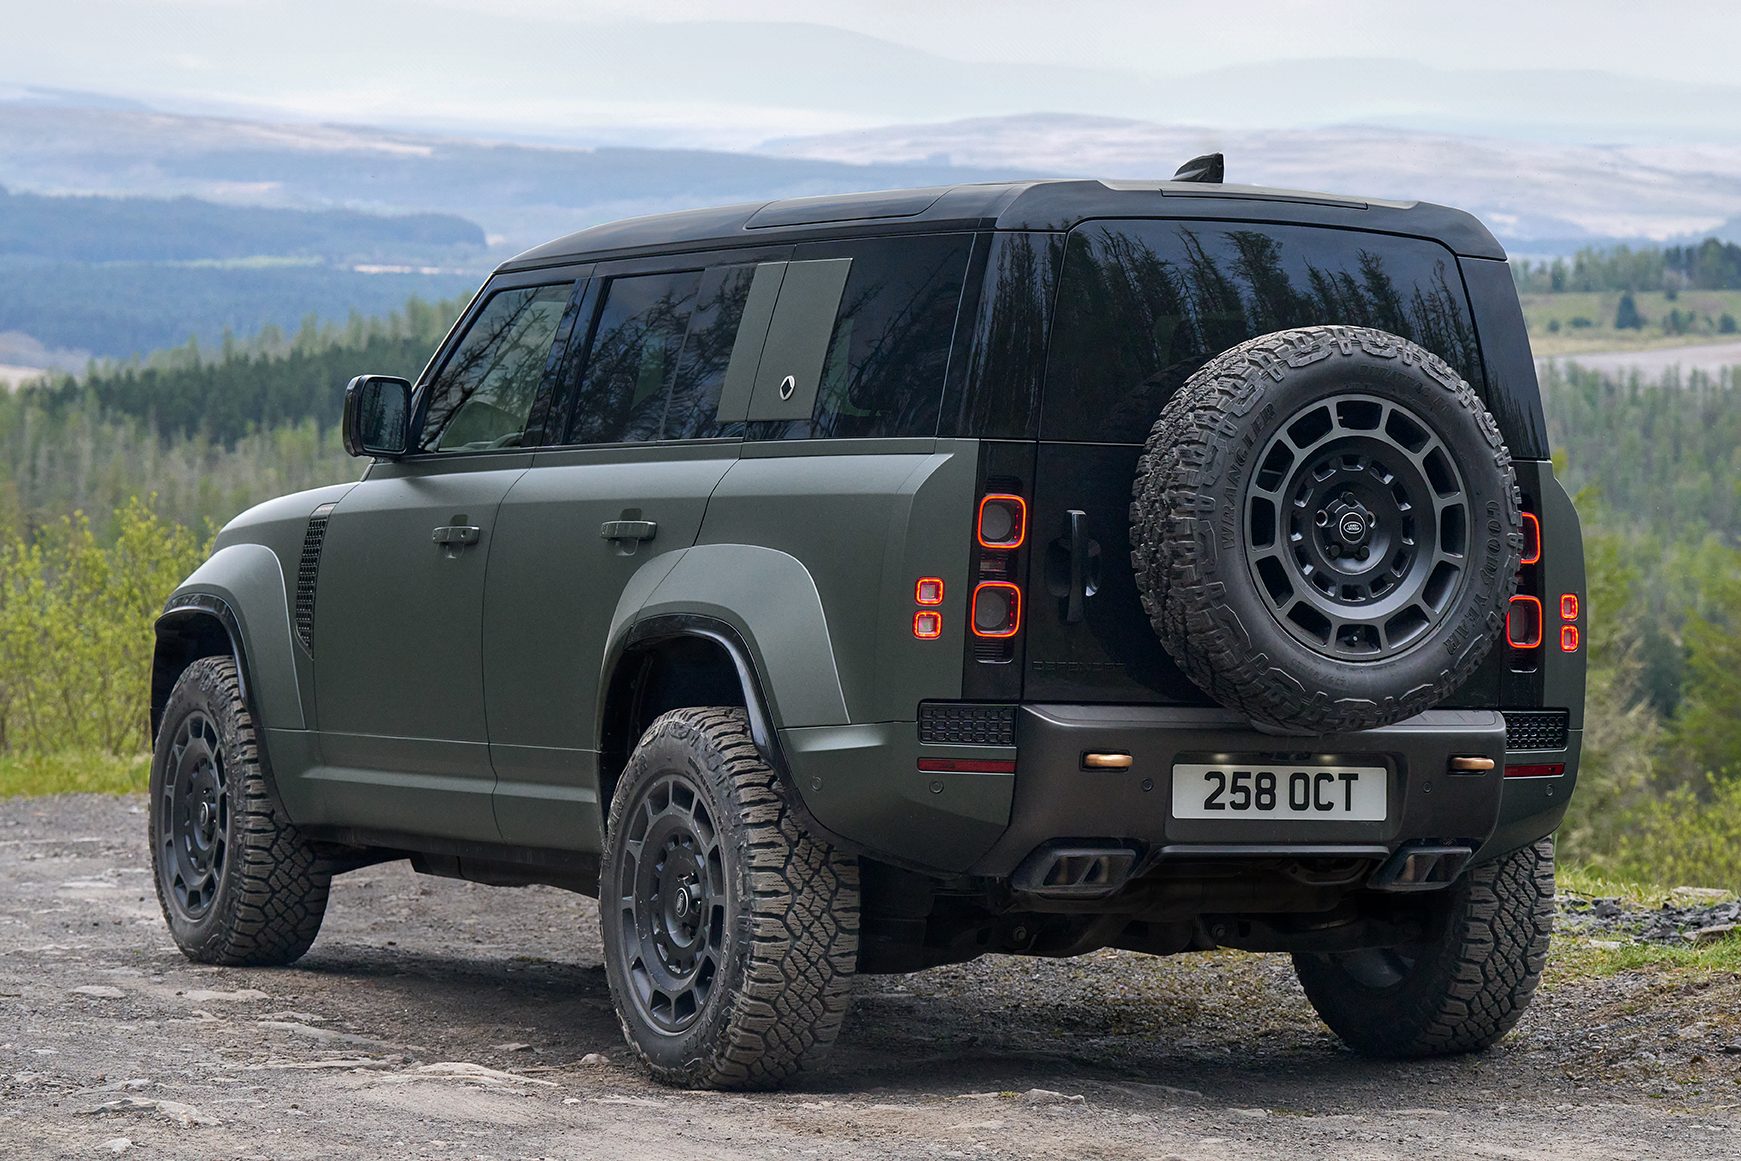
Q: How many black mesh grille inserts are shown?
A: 3